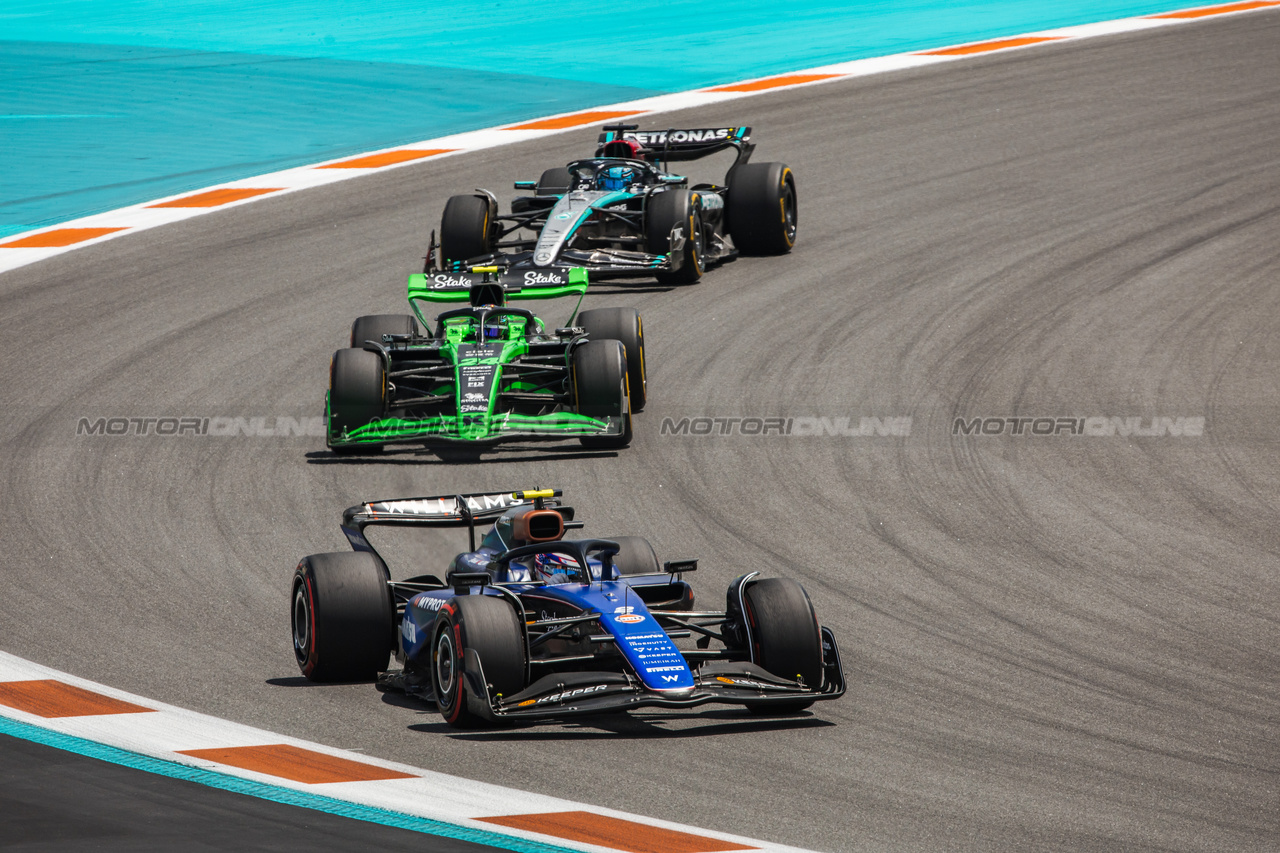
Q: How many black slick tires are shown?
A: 12